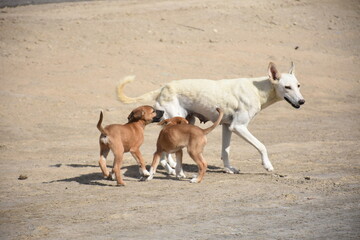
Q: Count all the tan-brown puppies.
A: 2